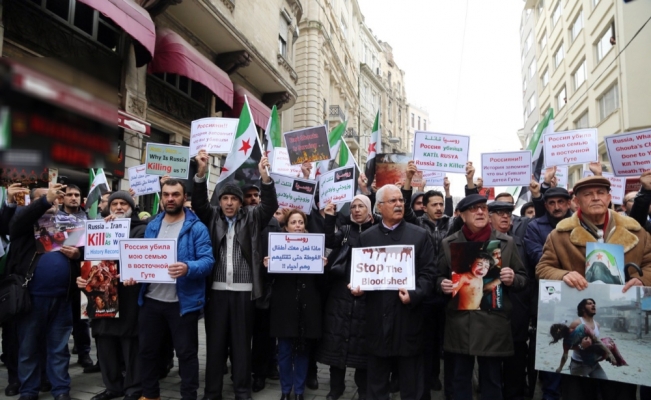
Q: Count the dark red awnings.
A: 3